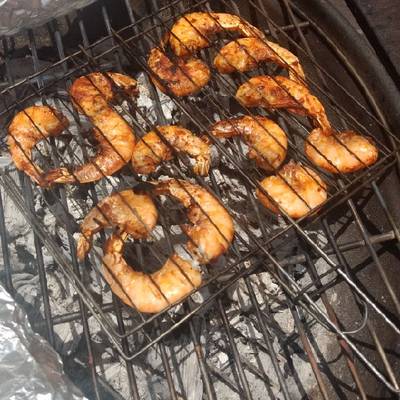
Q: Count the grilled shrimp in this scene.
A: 14